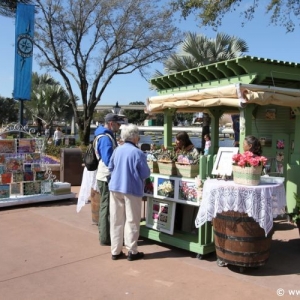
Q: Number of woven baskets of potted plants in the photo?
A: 4